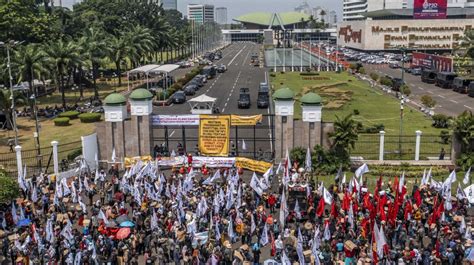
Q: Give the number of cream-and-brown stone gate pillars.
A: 4